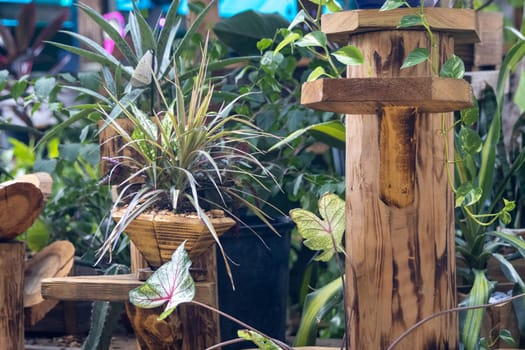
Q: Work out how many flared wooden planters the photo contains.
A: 1